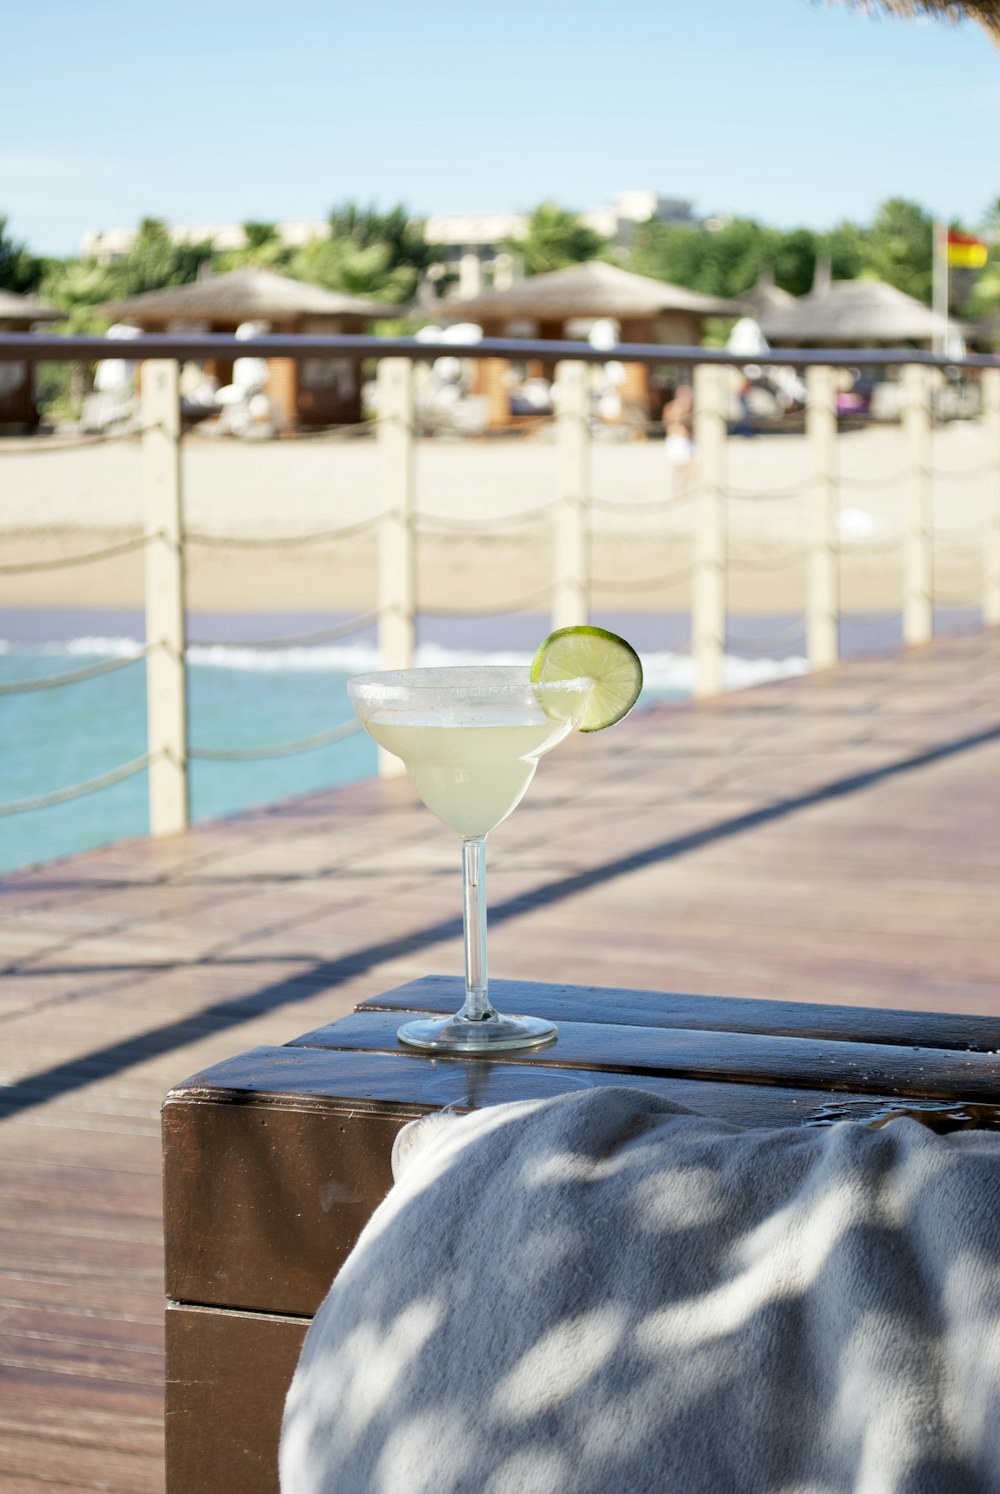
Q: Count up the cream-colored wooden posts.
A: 7